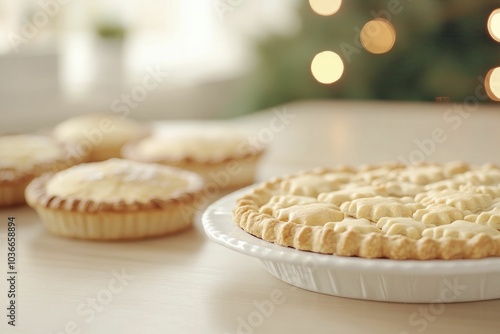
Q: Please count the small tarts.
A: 4